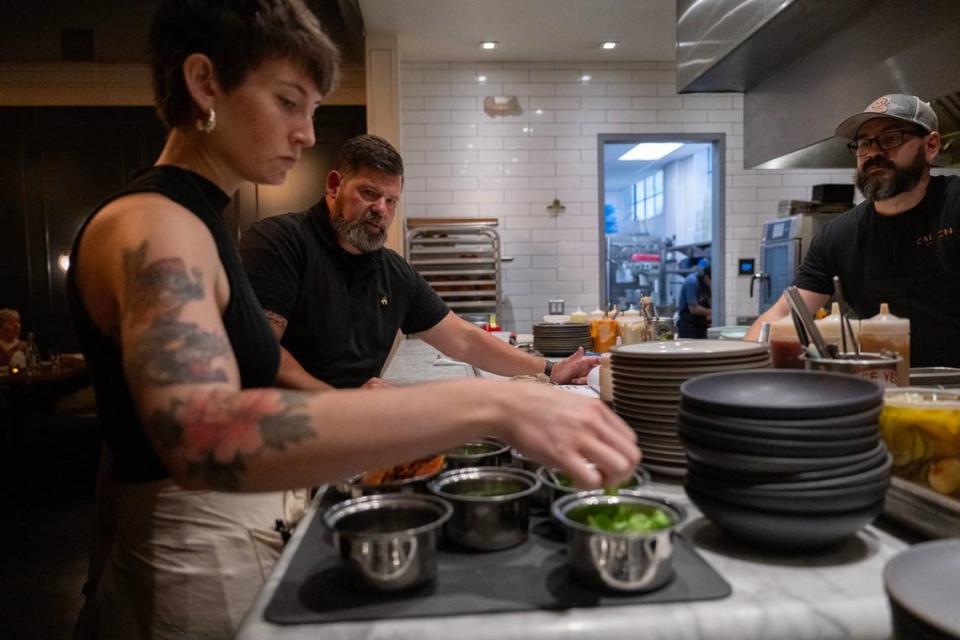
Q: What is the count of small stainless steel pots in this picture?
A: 7